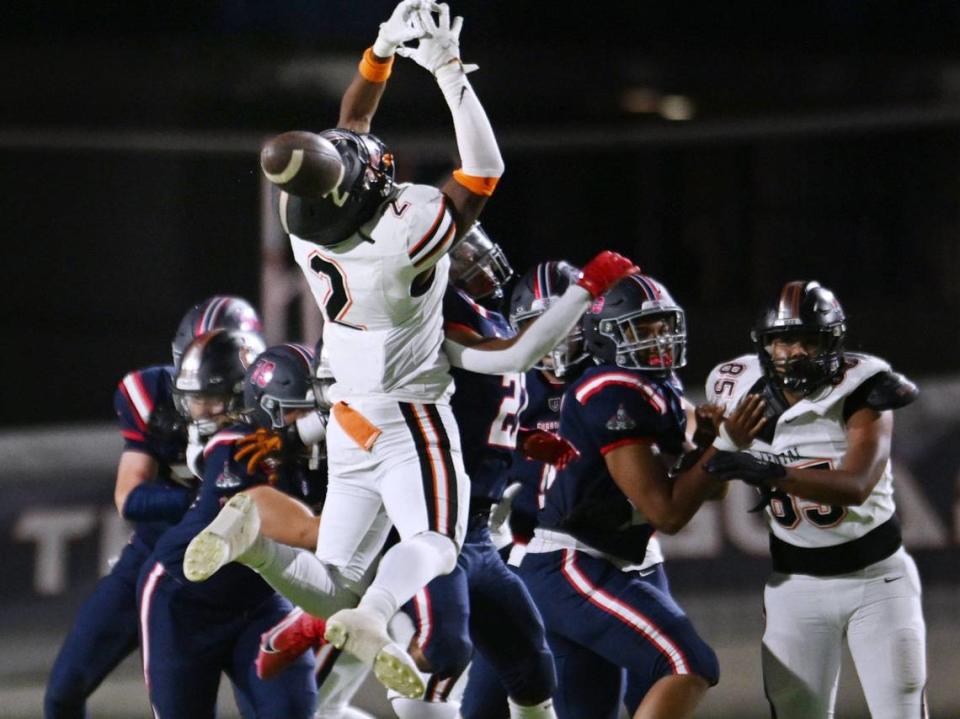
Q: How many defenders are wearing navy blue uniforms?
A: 5